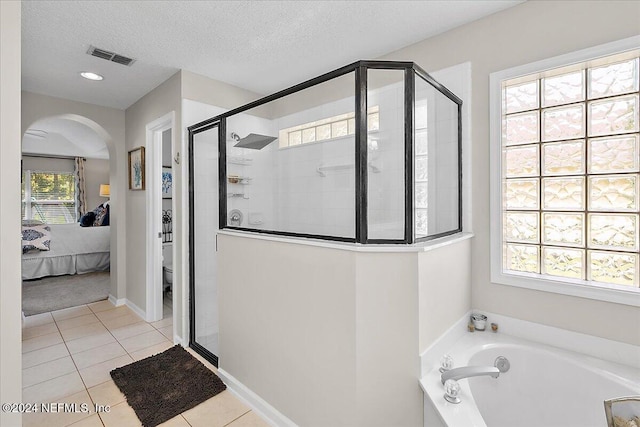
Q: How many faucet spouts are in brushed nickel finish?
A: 1